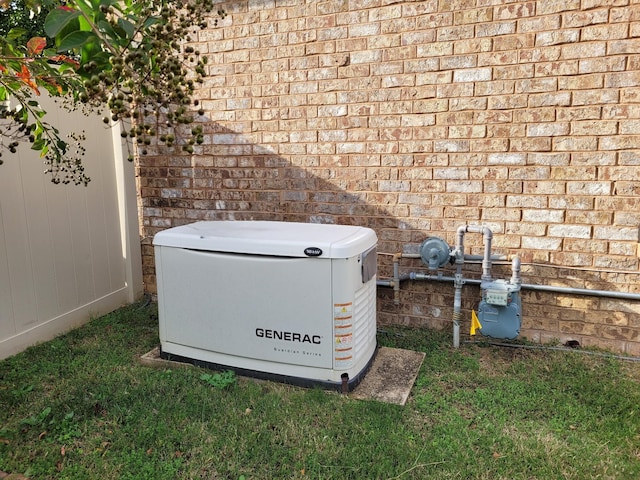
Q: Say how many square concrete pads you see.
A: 1